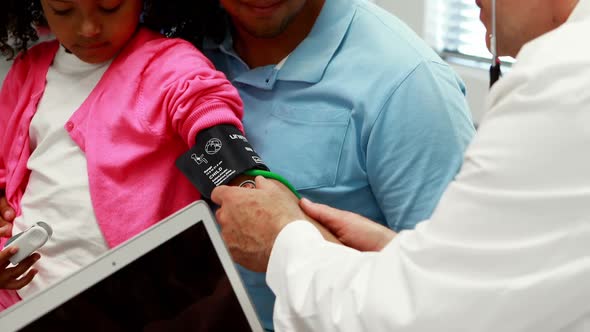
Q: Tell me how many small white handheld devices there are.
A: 1